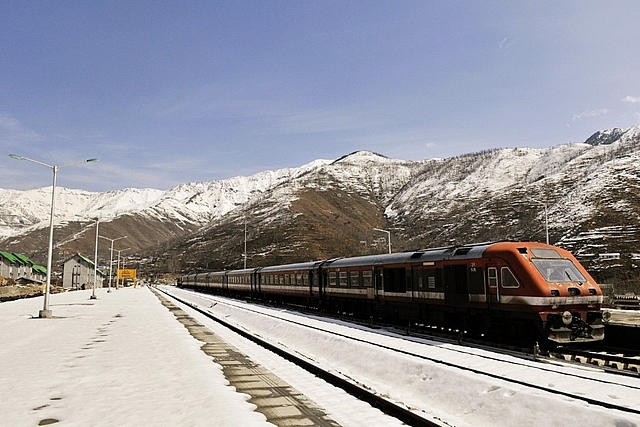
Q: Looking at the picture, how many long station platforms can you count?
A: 1